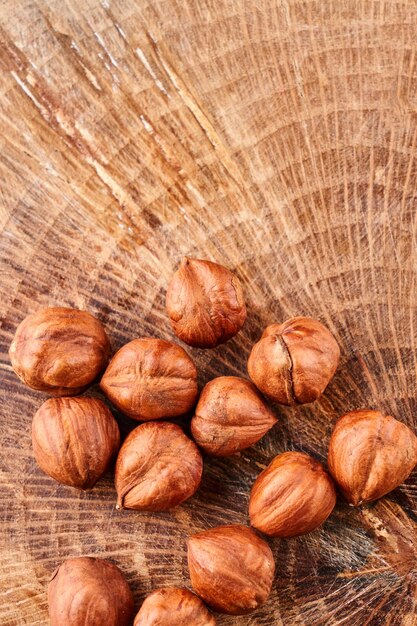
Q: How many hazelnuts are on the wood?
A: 12